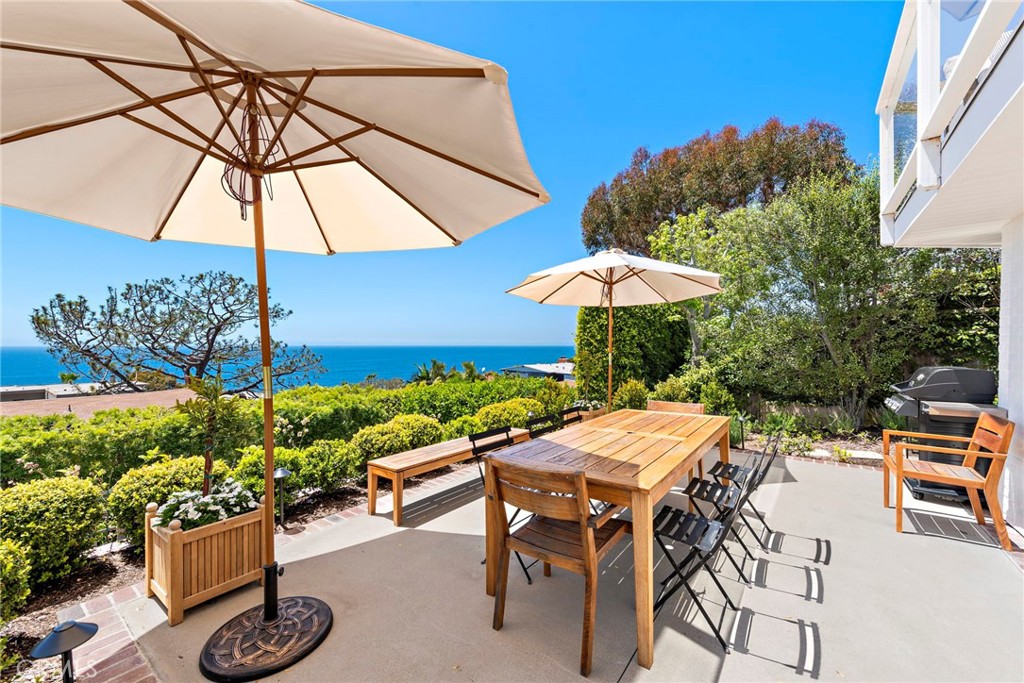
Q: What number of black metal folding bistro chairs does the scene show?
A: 6